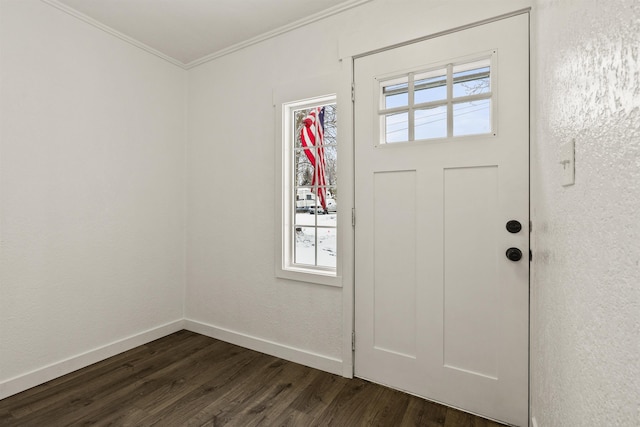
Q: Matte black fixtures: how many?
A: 2